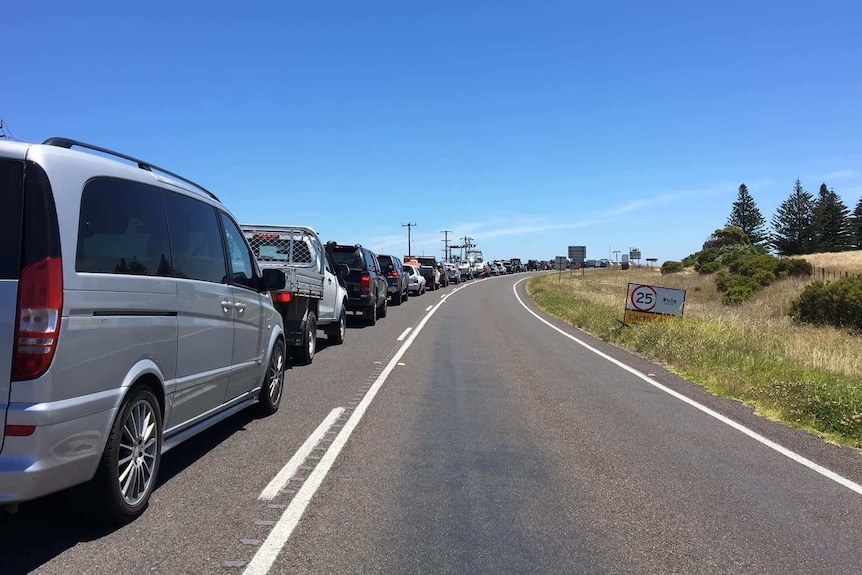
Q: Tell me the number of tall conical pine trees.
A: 4